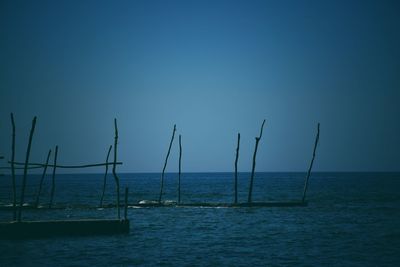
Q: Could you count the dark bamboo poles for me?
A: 12